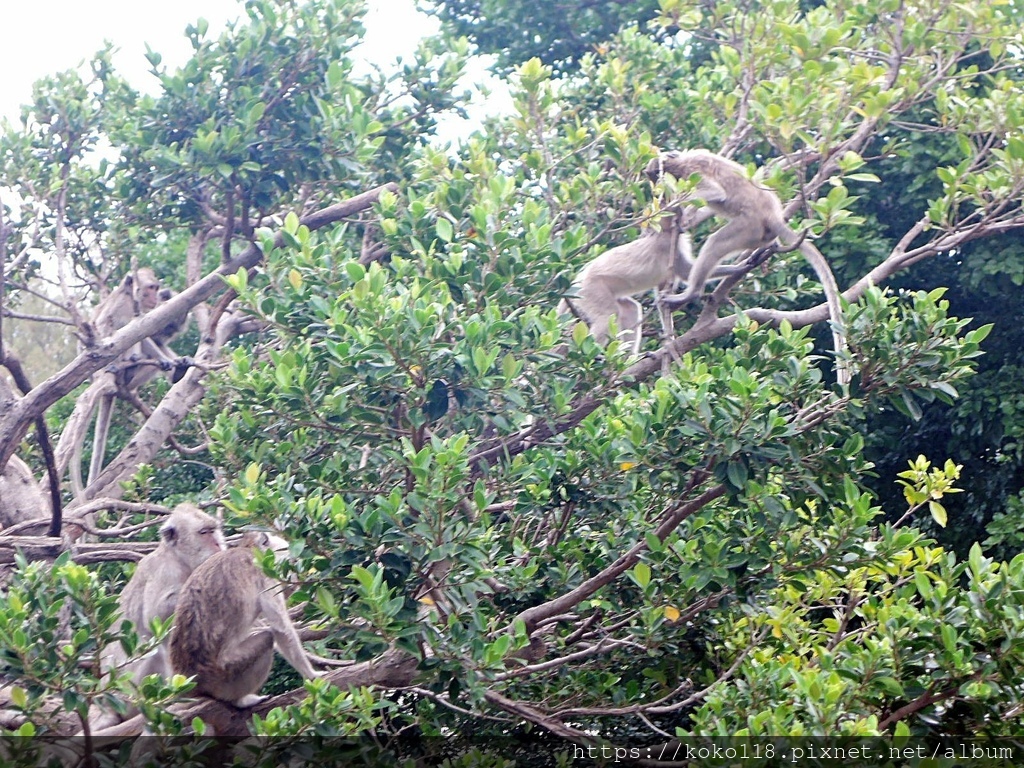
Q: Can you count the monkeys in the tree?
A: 6